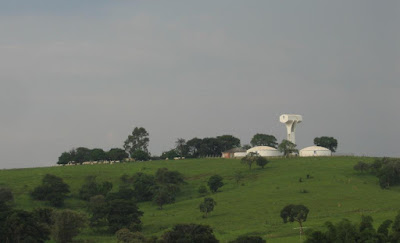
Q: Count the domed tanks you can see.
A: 2